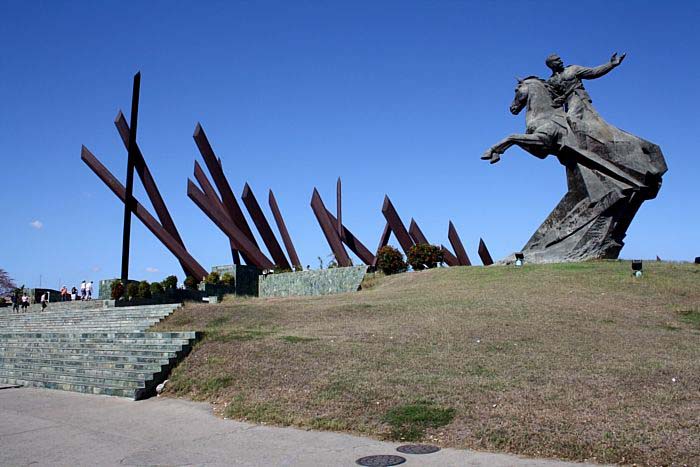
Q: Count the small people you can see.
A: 7